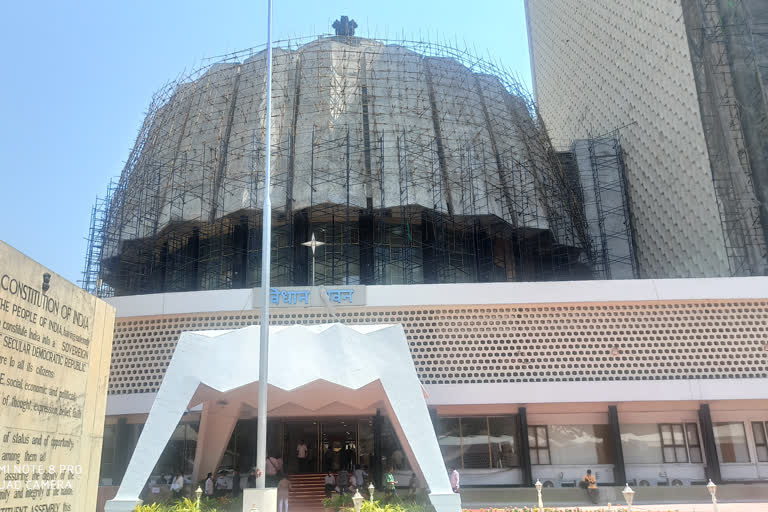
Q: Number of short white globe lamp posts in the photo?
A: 6